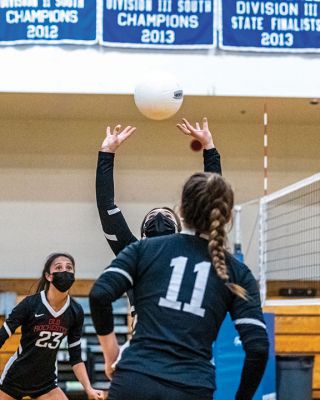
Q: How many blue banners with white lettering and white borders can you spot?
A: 3